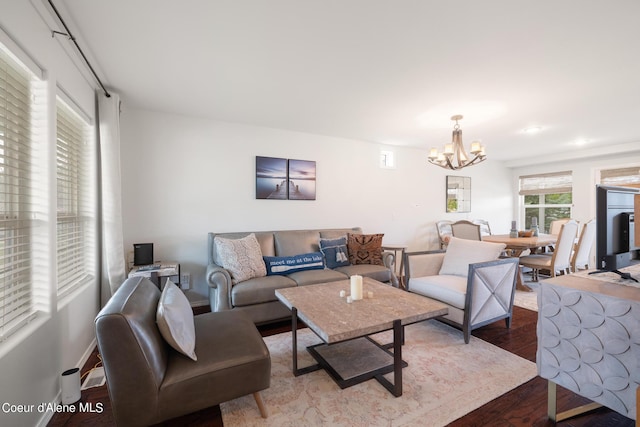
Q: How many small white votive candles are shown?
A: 3